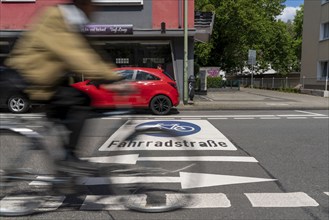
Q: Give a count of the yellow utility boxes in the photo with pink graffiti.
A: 0